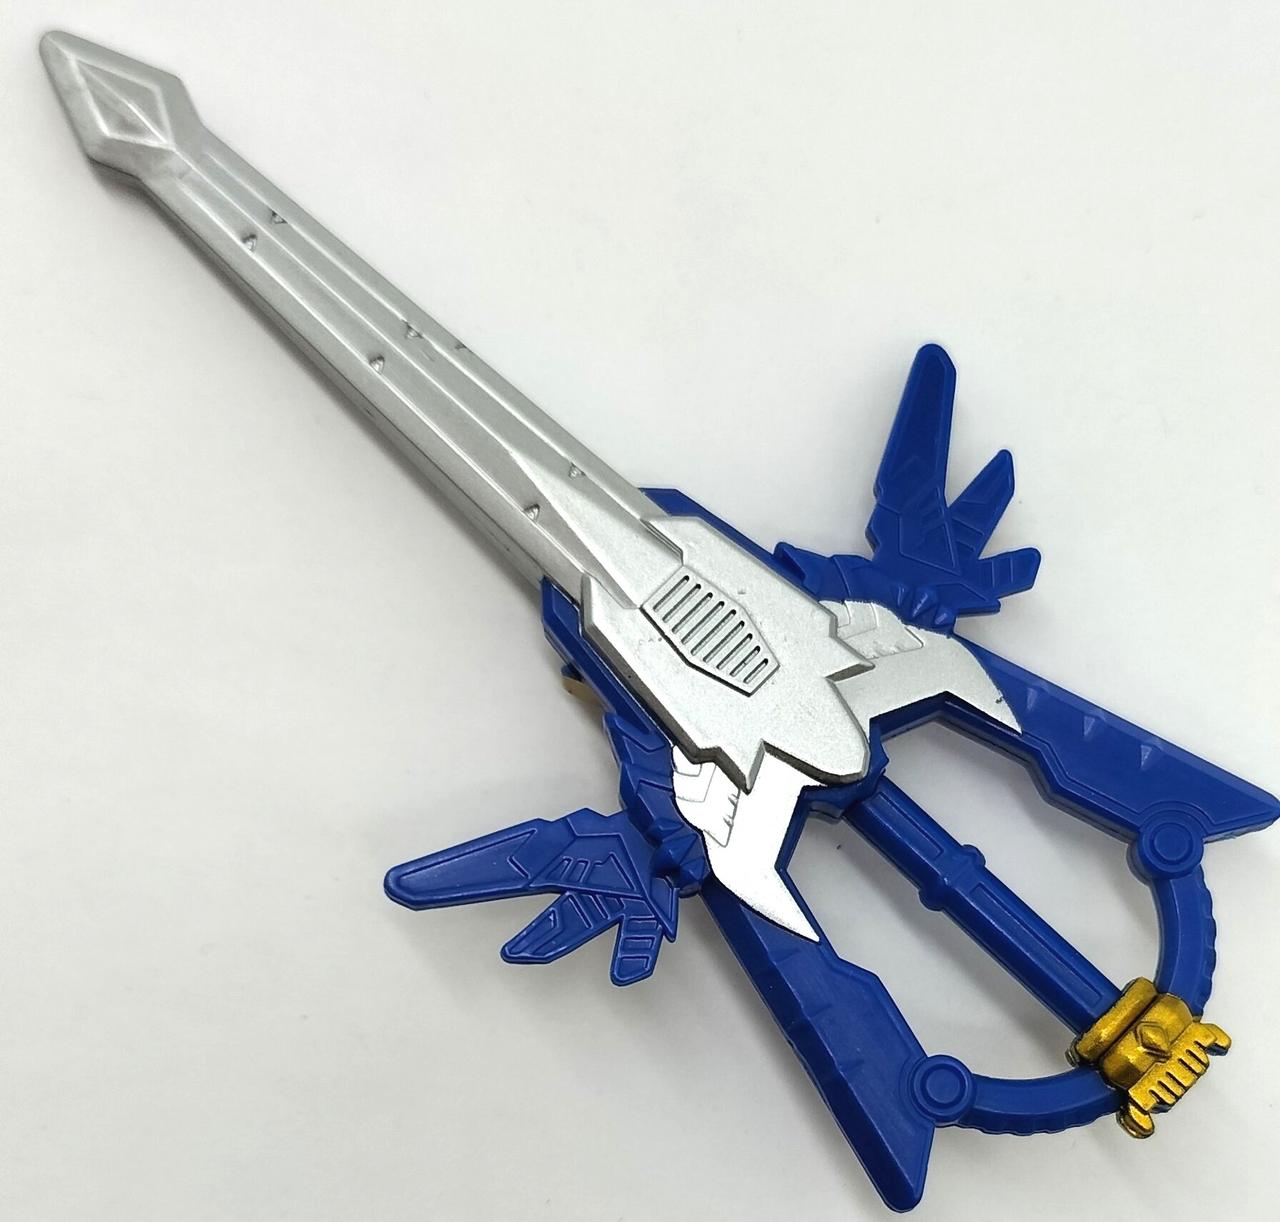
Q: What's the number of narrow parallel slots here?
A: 9